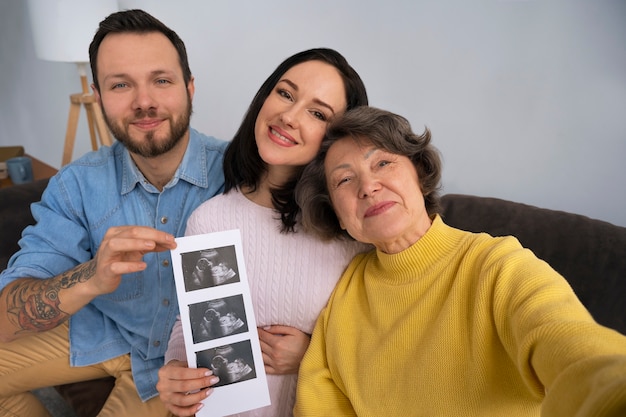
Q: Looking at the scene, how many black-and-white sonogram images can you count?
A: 3